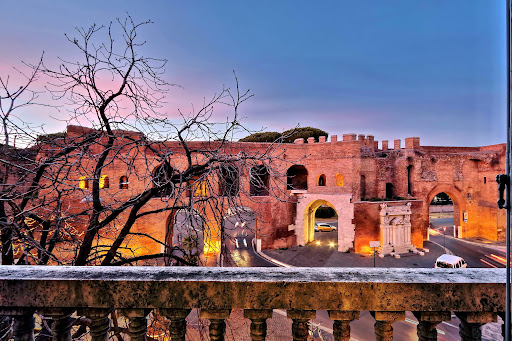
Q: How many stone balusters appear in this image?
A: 12